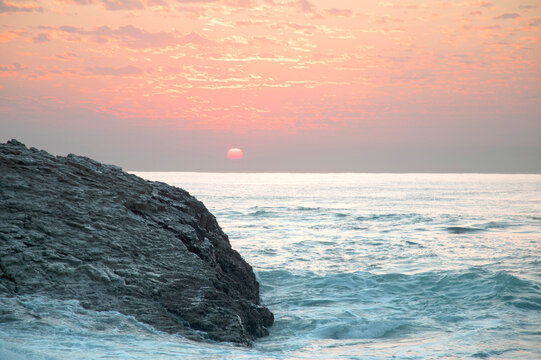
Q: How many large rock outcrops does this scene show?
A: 1